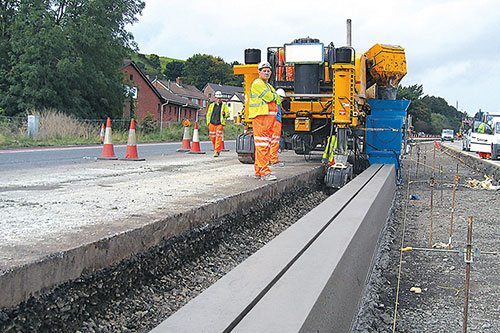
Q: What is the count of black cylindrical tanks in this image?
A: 3